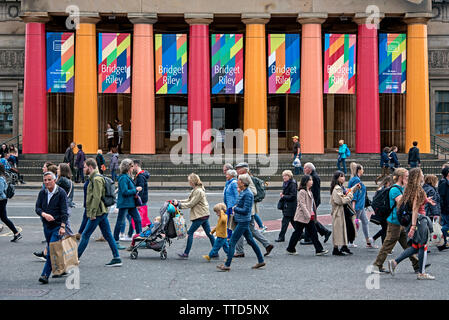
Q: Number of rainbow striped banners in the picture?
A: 7